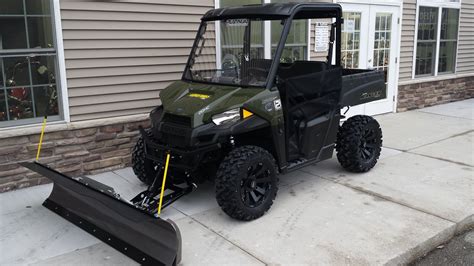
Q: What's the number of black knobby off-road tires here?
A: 3